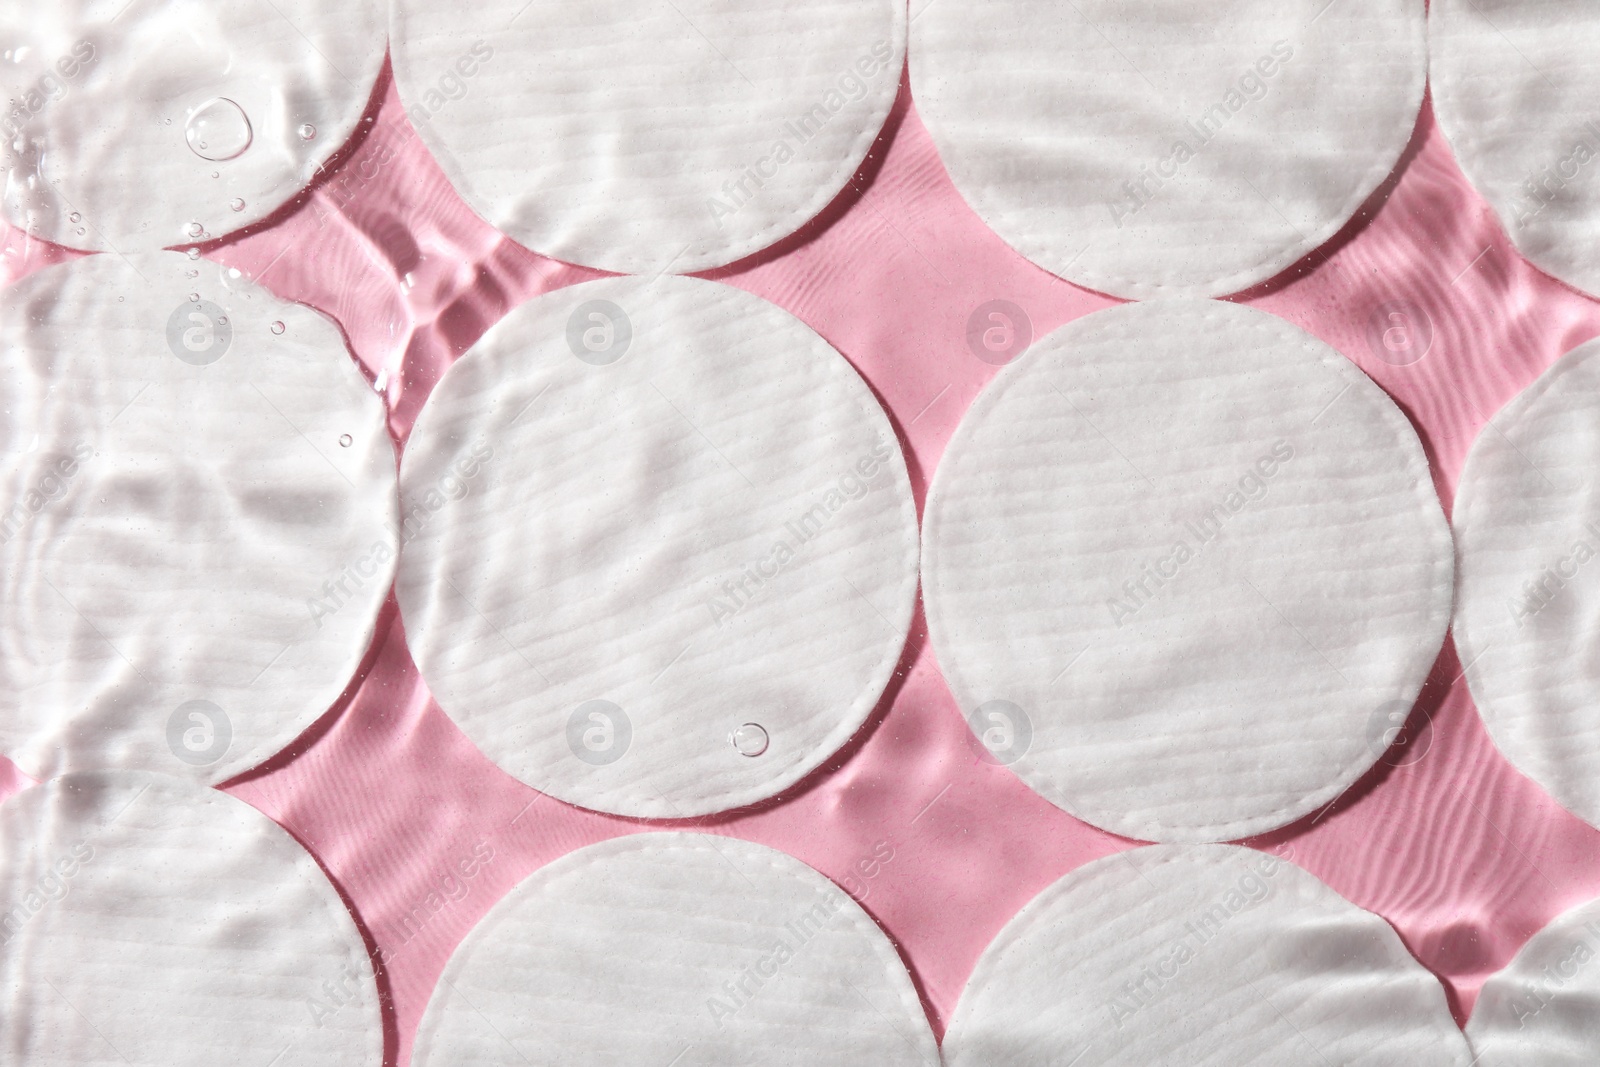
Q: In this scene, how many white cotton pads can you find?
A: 12